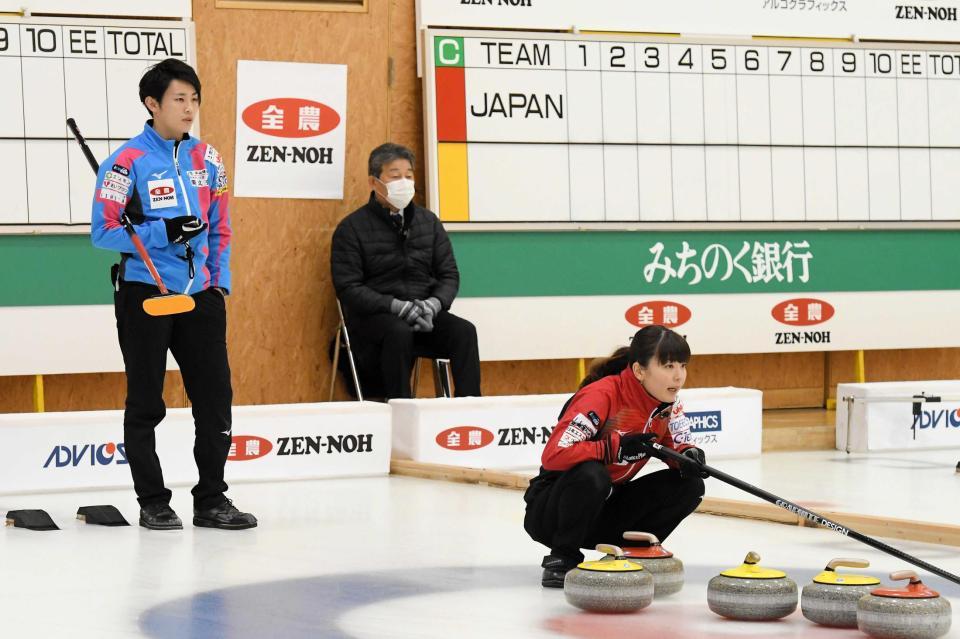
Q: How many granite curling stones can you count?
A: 5